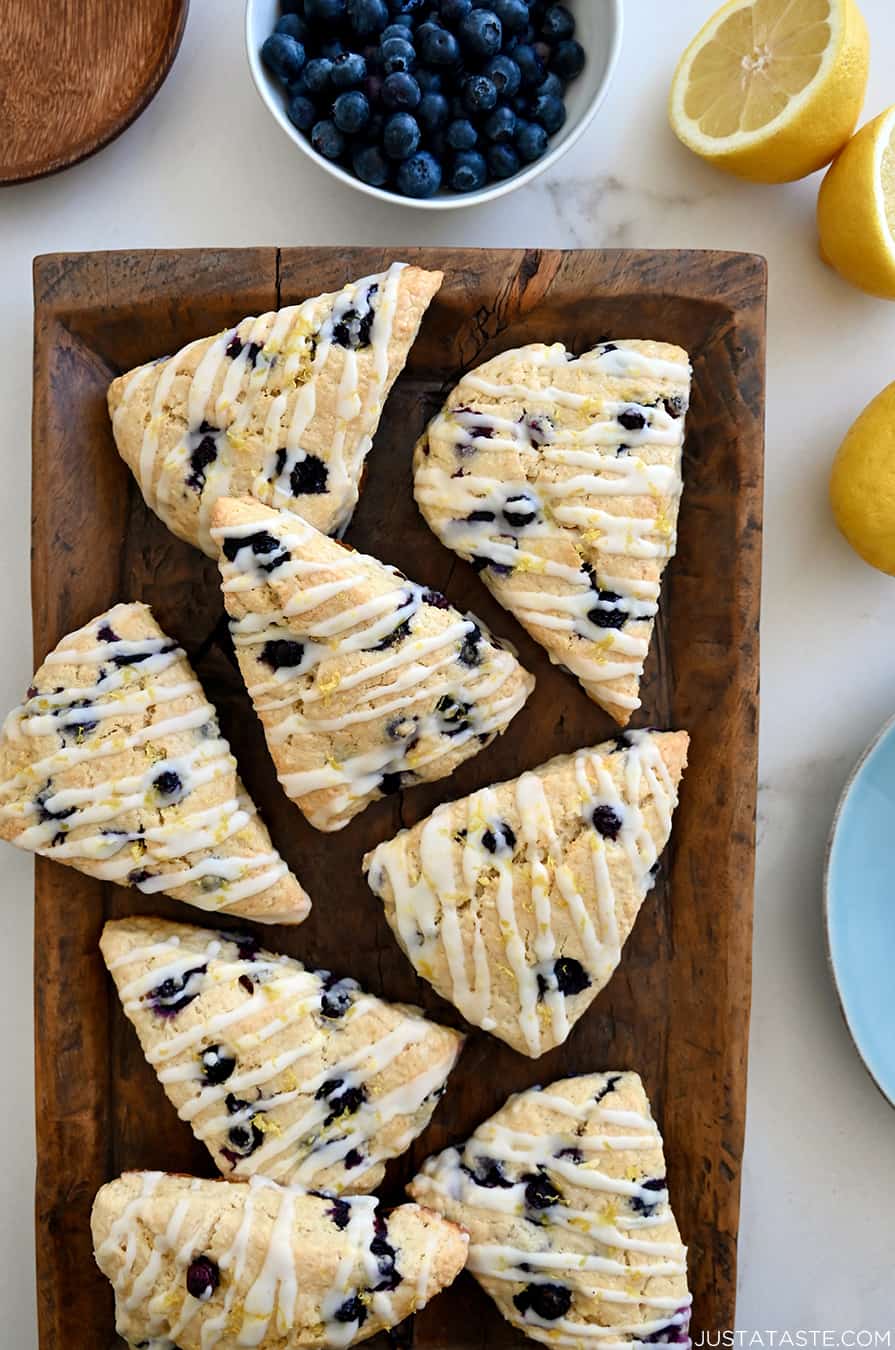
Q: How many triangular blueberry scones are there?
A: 8